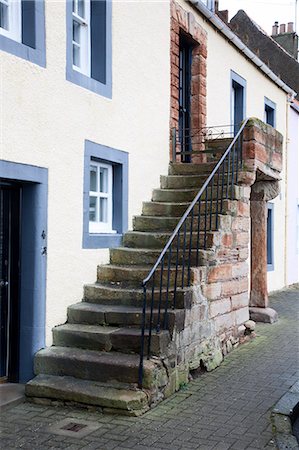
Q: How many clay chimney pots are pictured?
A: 3